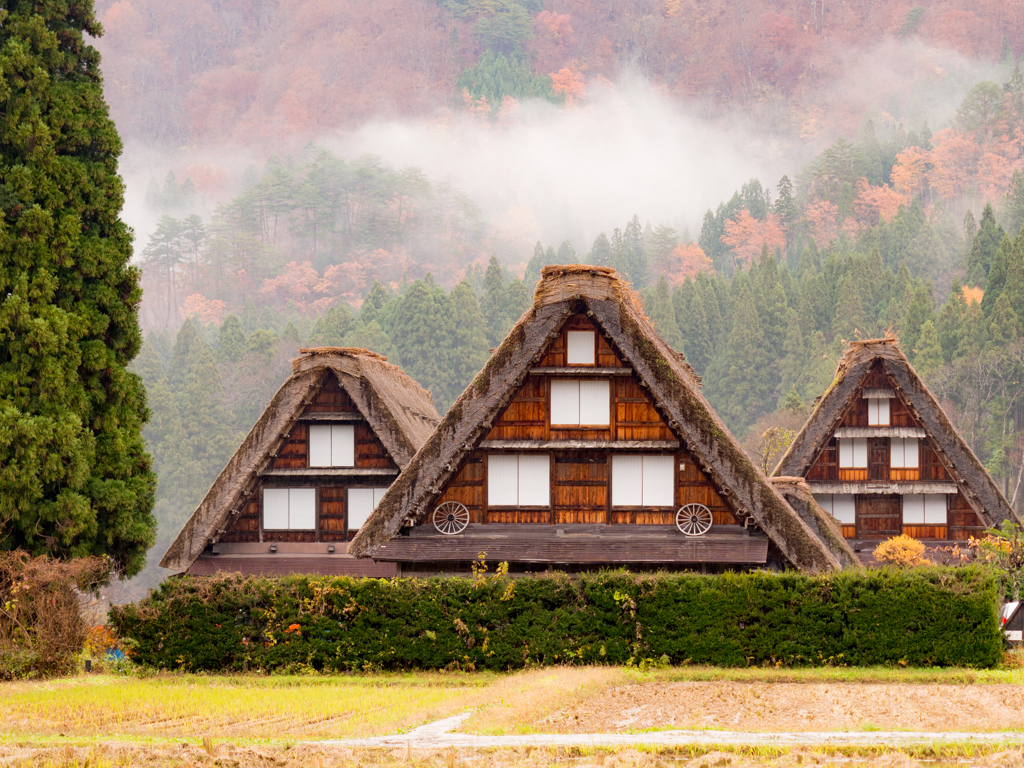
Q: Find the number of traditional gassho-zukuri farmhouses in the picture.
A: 3